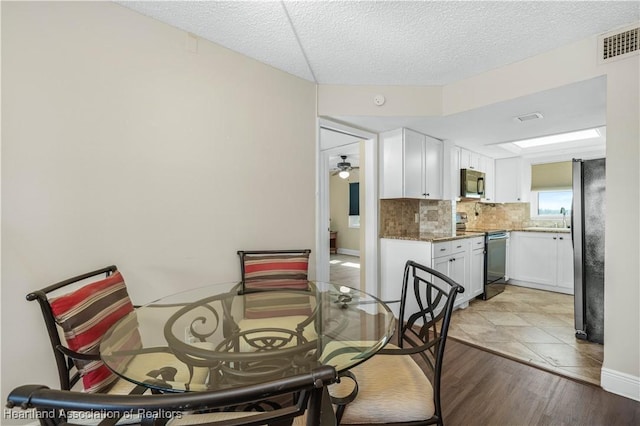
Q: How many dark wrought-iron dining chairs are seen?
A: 4